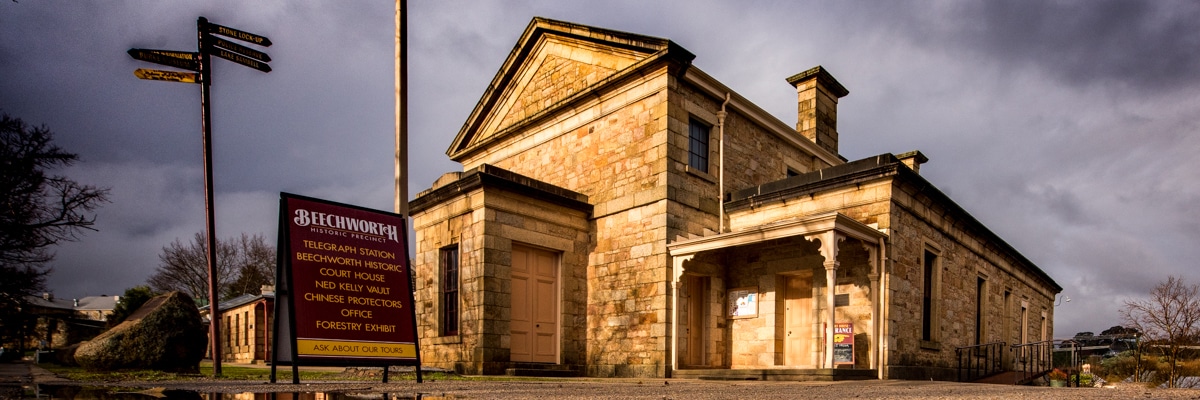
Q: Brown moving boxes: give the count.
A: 0